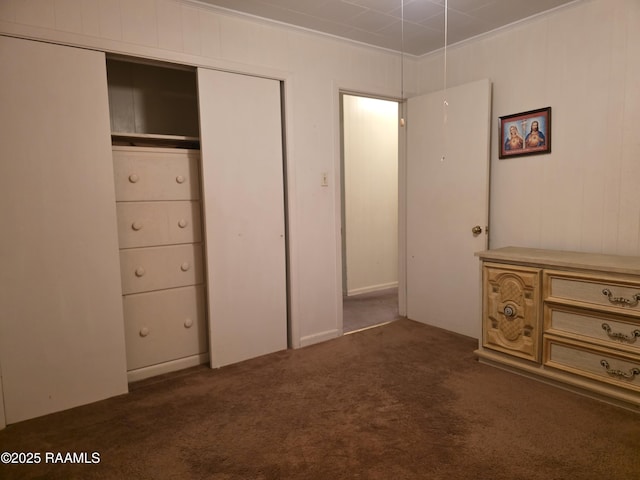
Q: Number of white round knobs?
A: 8